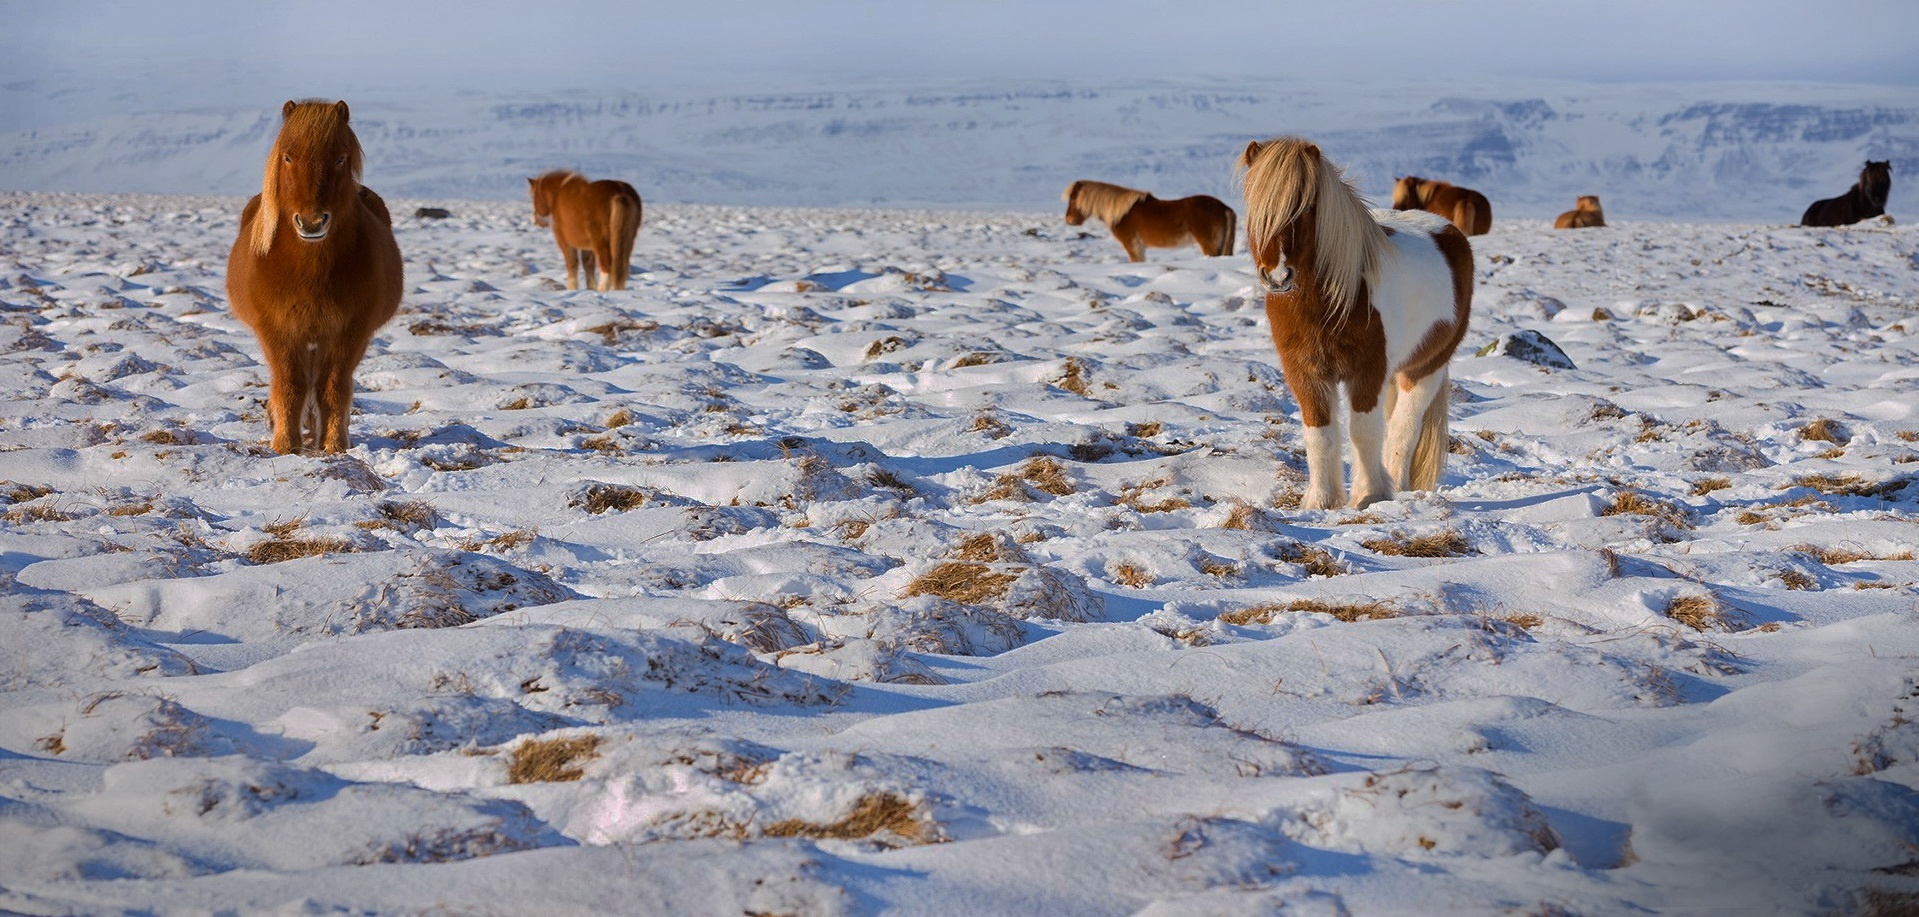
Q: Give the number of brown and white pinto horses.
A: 1